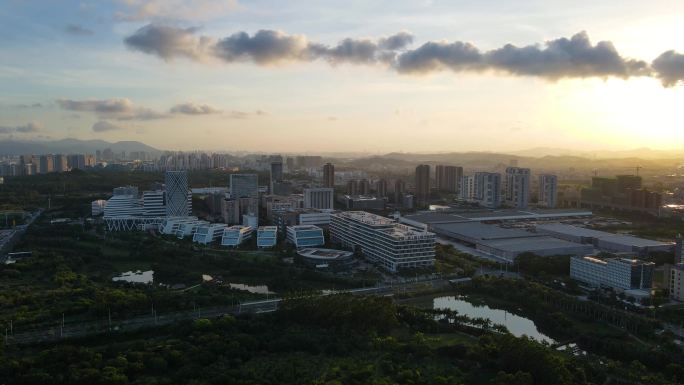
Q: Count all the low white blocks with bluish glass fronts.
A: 6